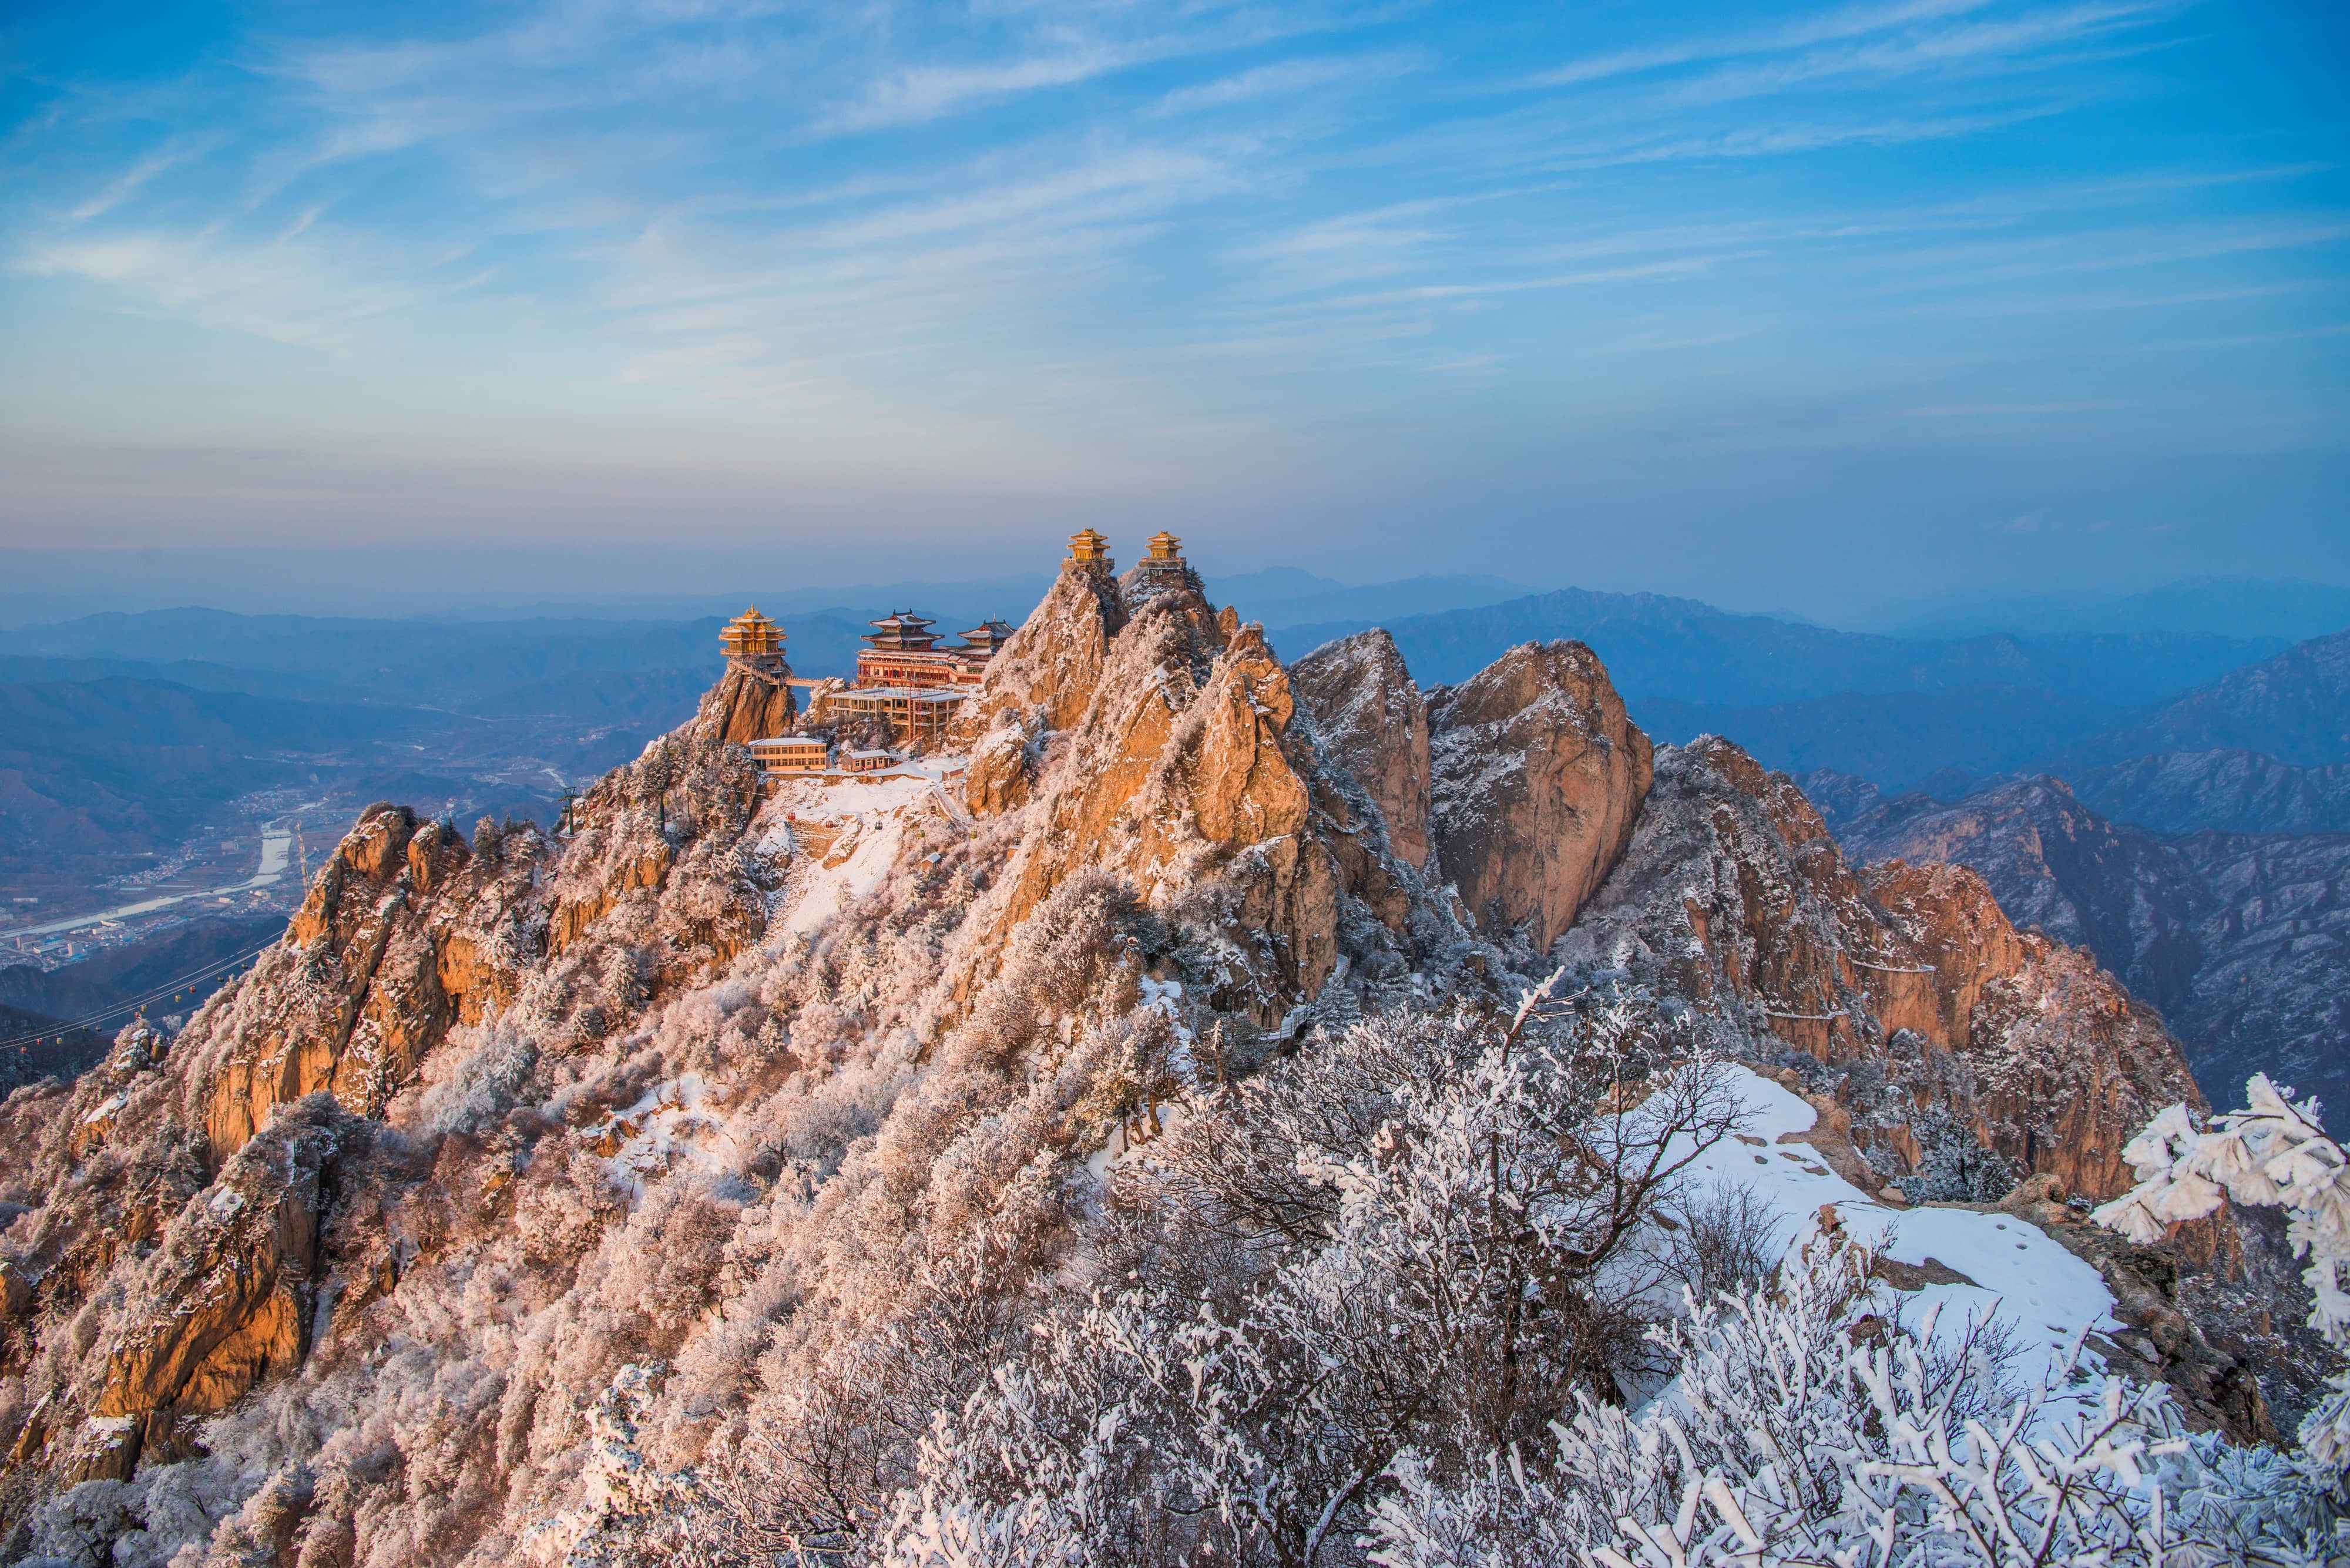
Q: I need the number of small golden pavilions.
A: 3